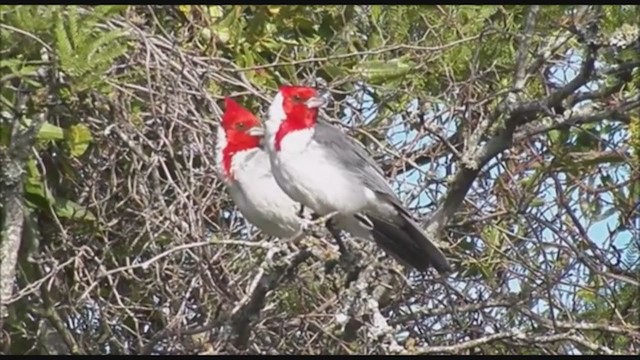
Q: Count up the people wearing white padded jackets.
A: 0